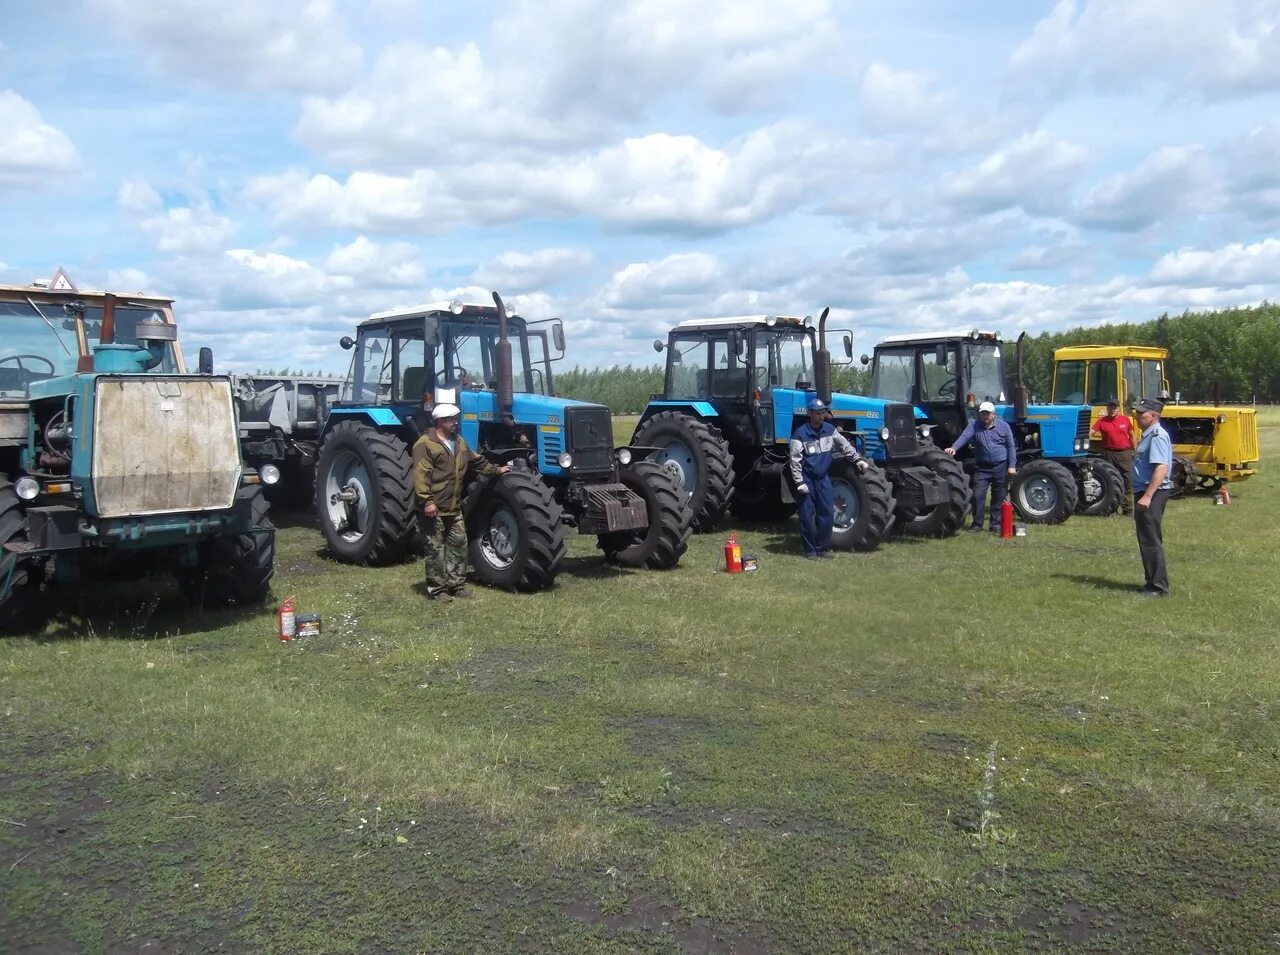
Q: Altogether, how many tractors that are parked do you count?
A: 5